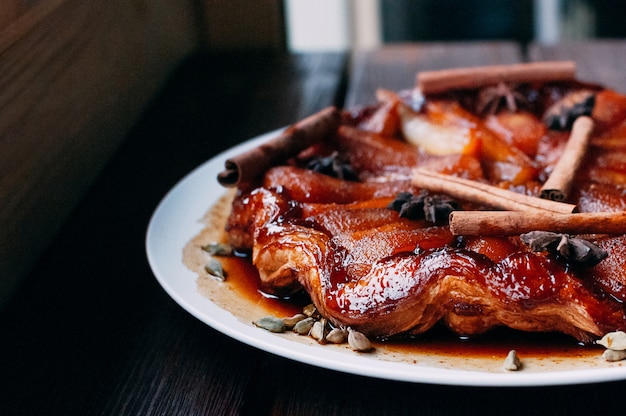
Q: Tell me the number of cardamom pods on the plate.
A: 12